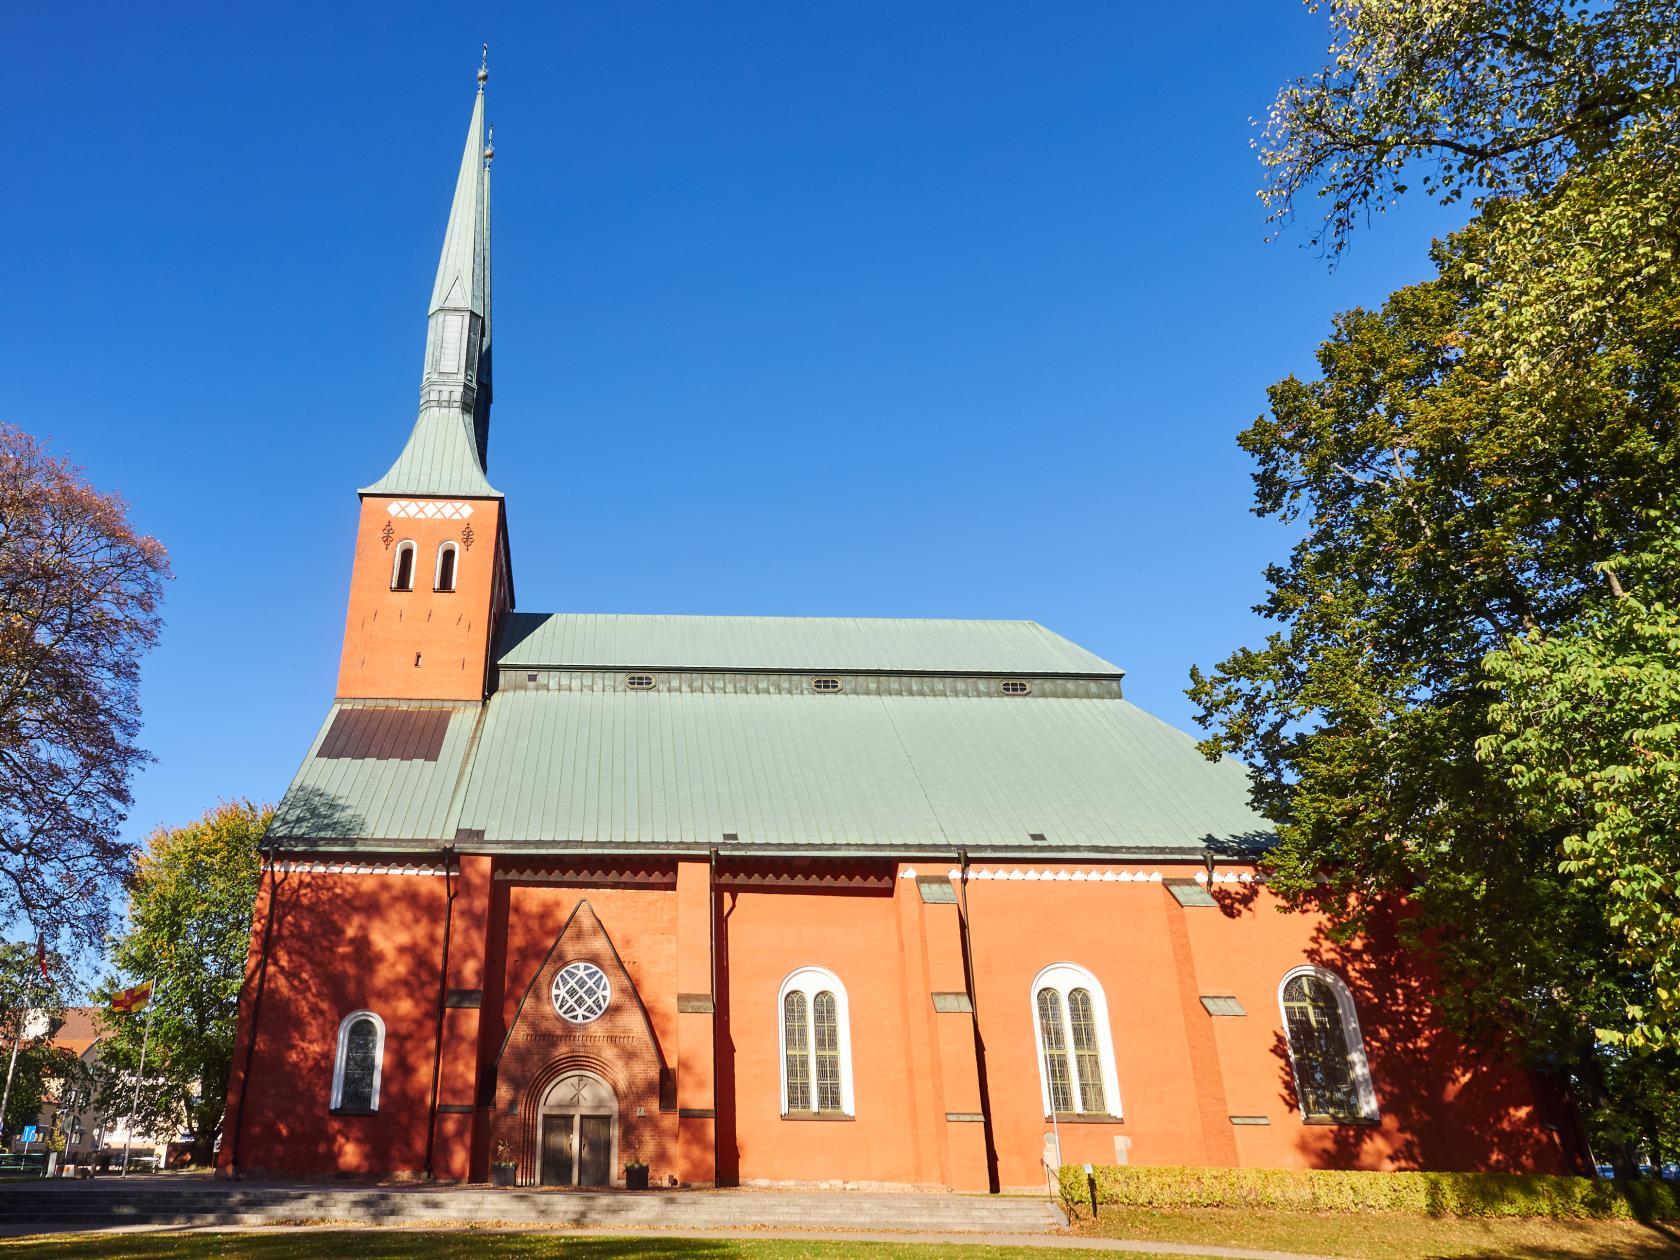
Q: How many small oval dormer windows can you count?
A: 3